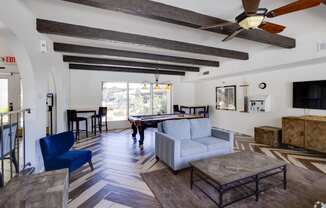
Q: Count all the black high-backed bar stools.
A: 4